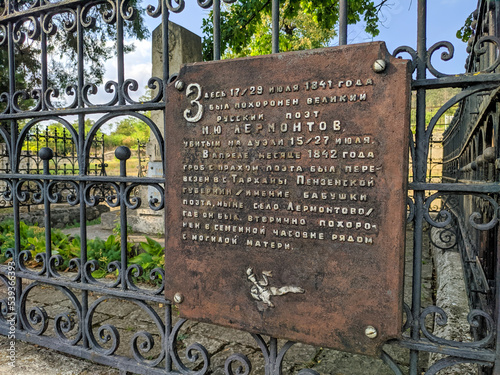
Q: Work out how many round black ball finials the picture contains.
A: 2